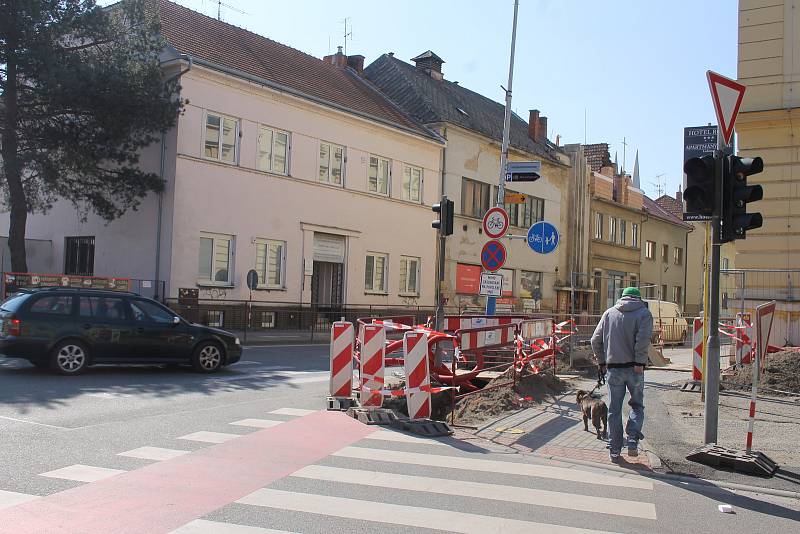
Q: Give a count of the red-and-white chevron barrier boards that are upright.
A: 5